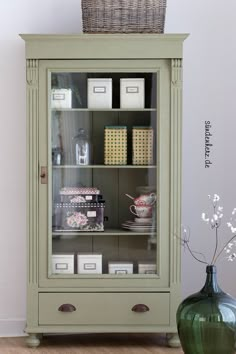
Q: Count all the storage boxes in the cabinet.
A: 11